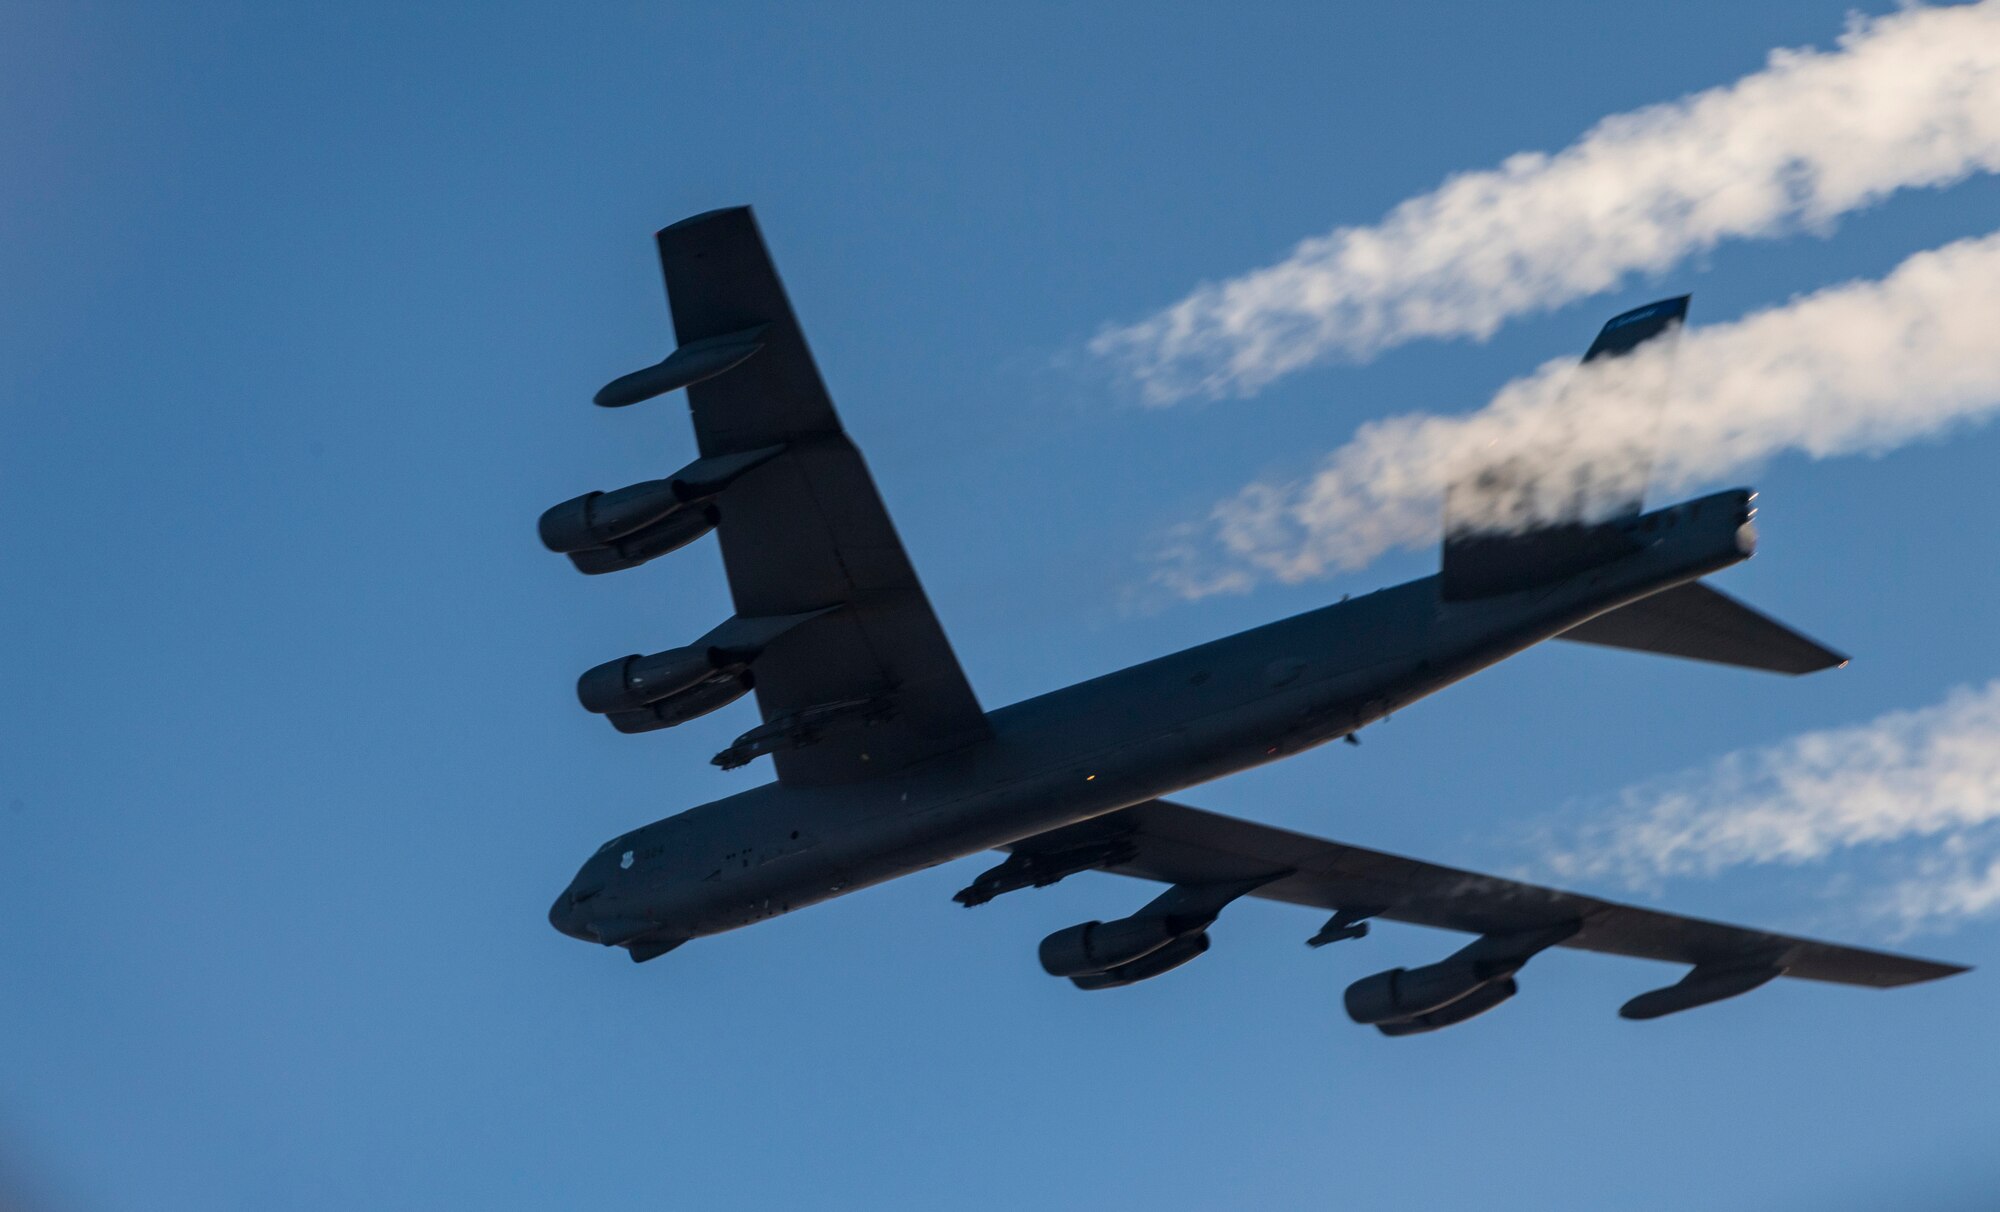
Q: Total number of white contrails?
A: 4